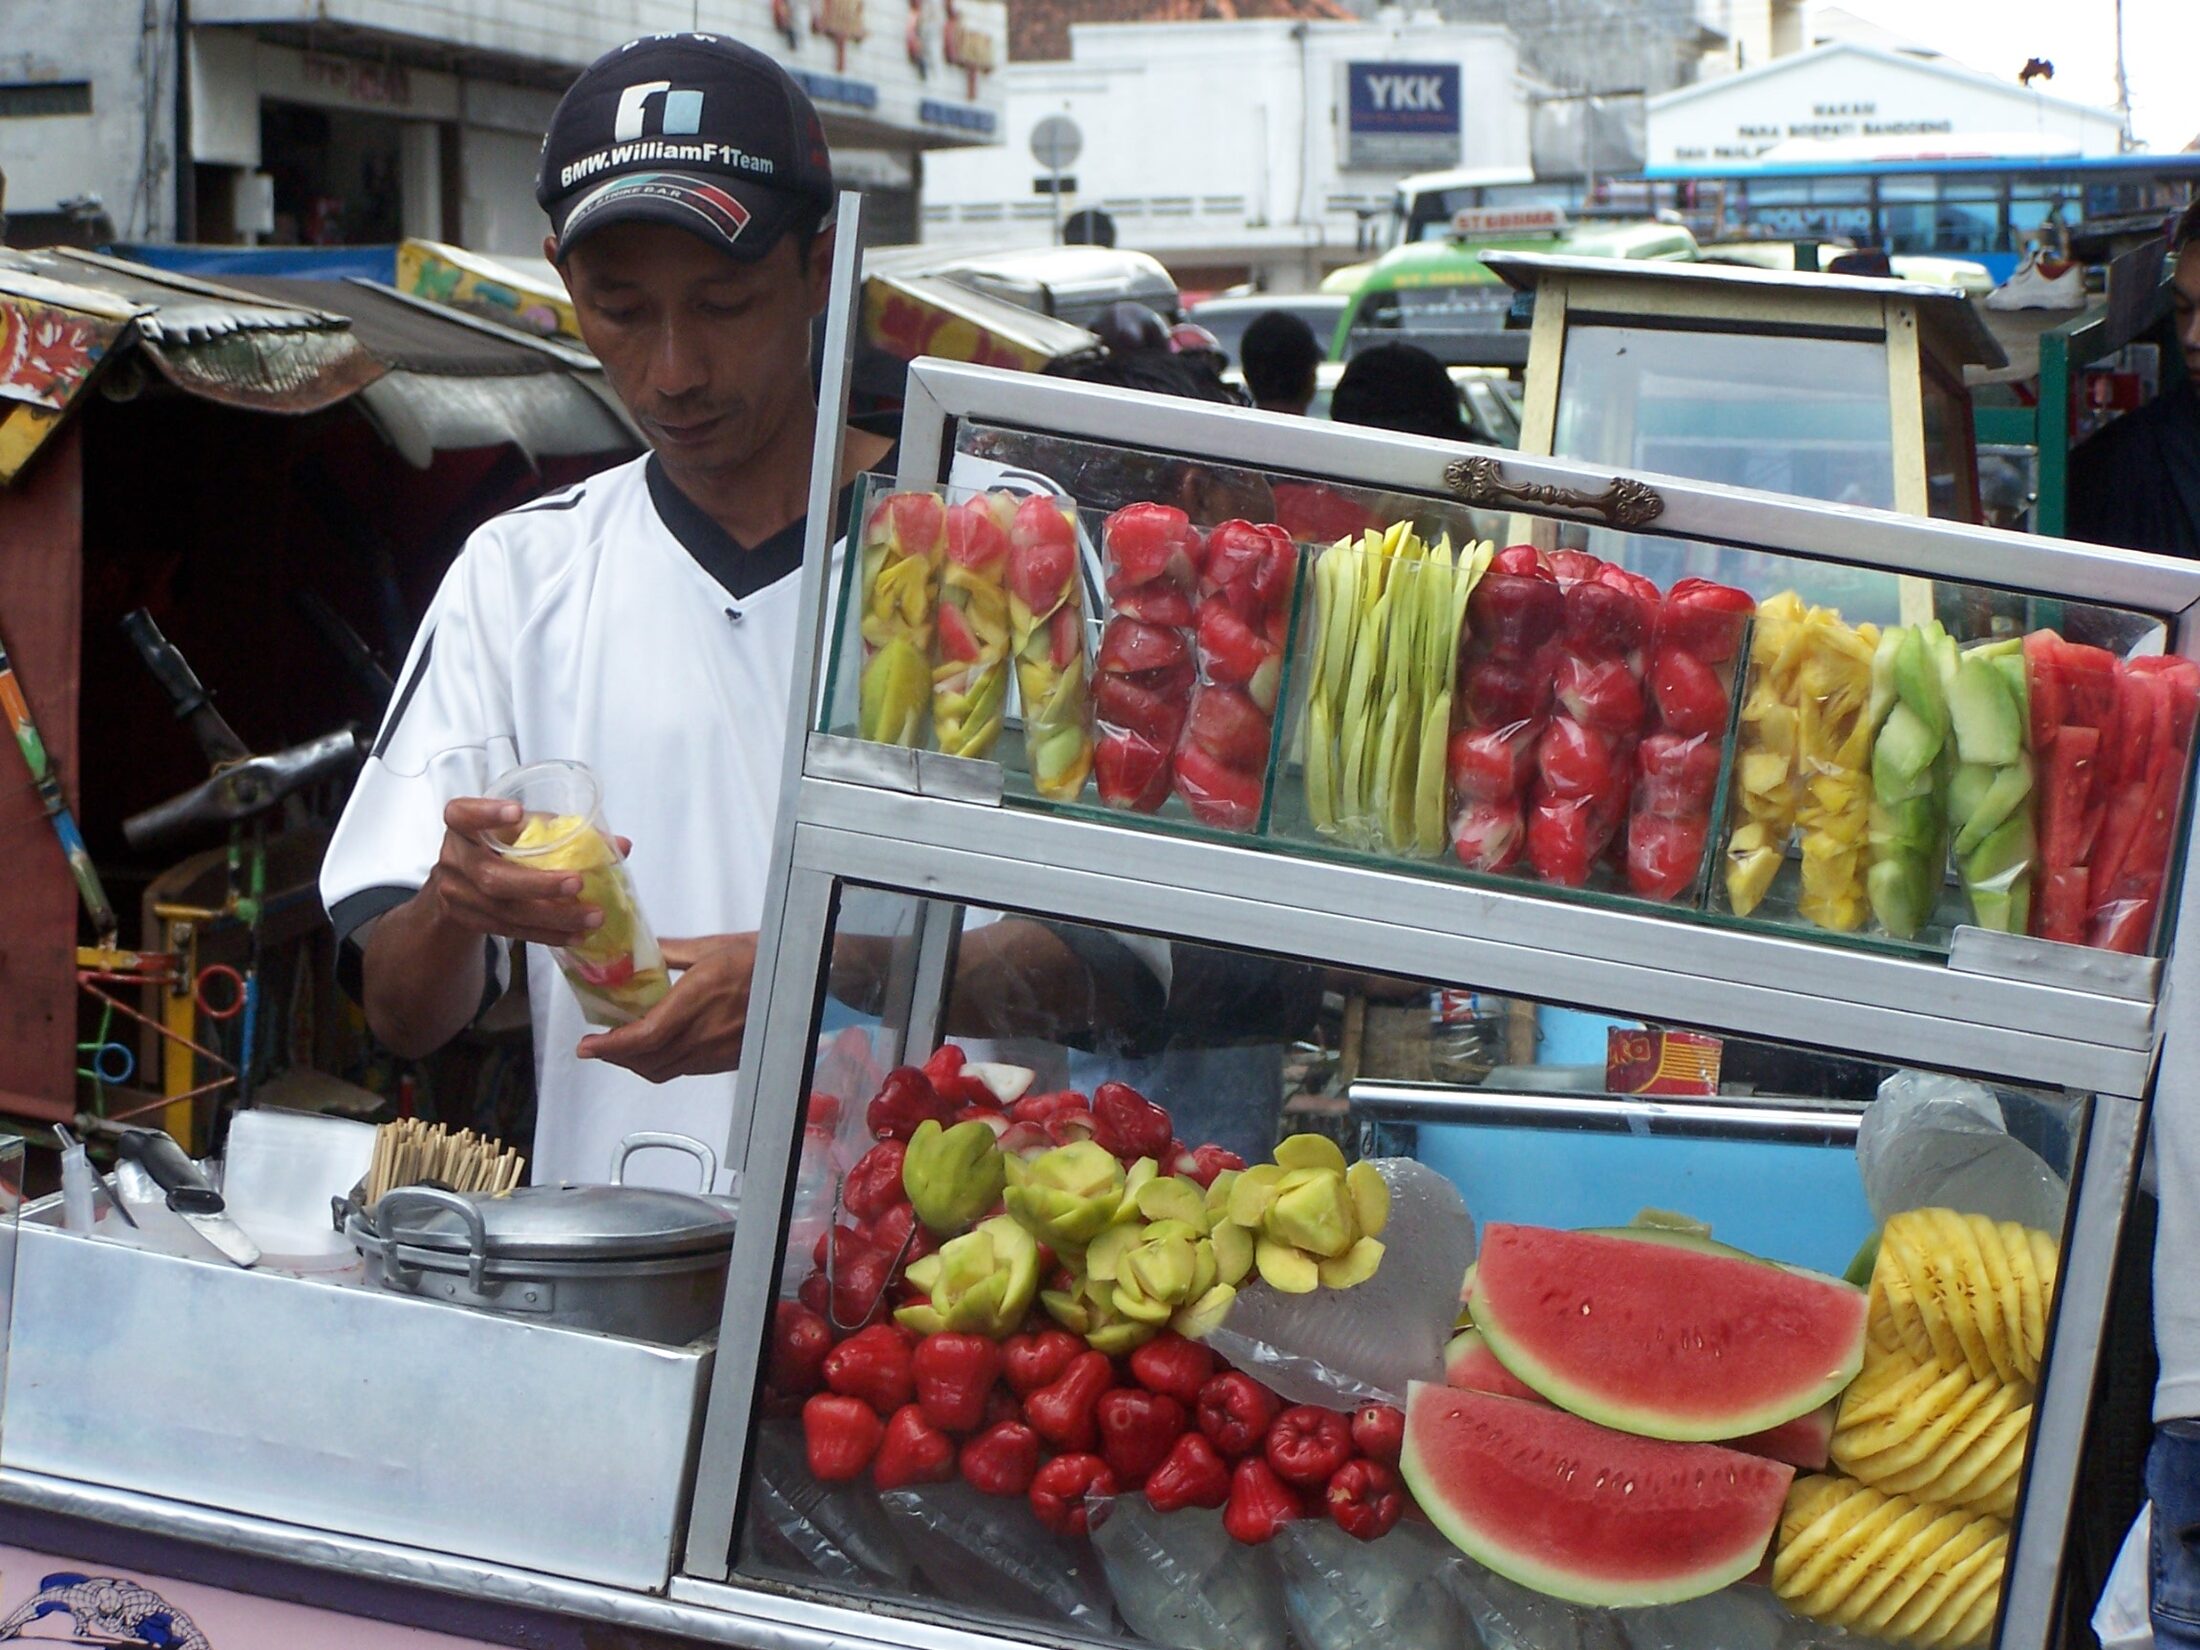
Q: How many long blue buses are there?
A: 1